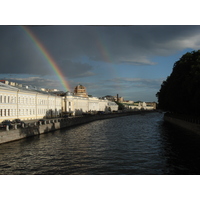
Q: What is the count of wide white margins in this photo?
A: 2